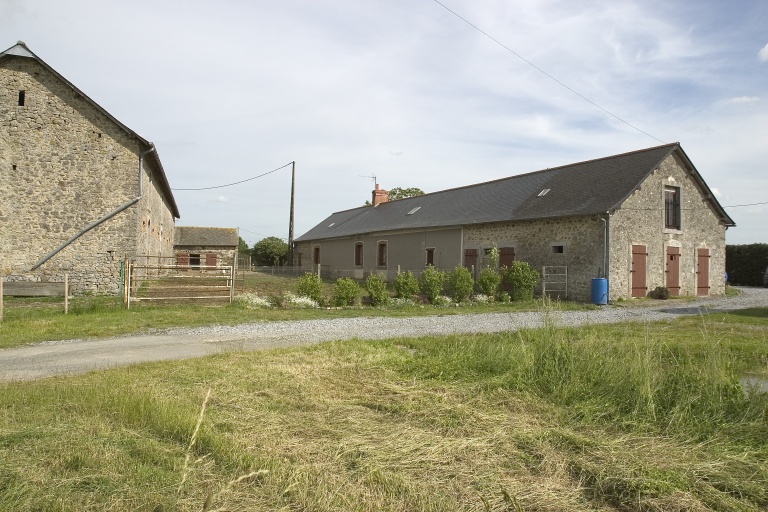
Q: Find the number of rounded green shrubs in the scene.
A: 8